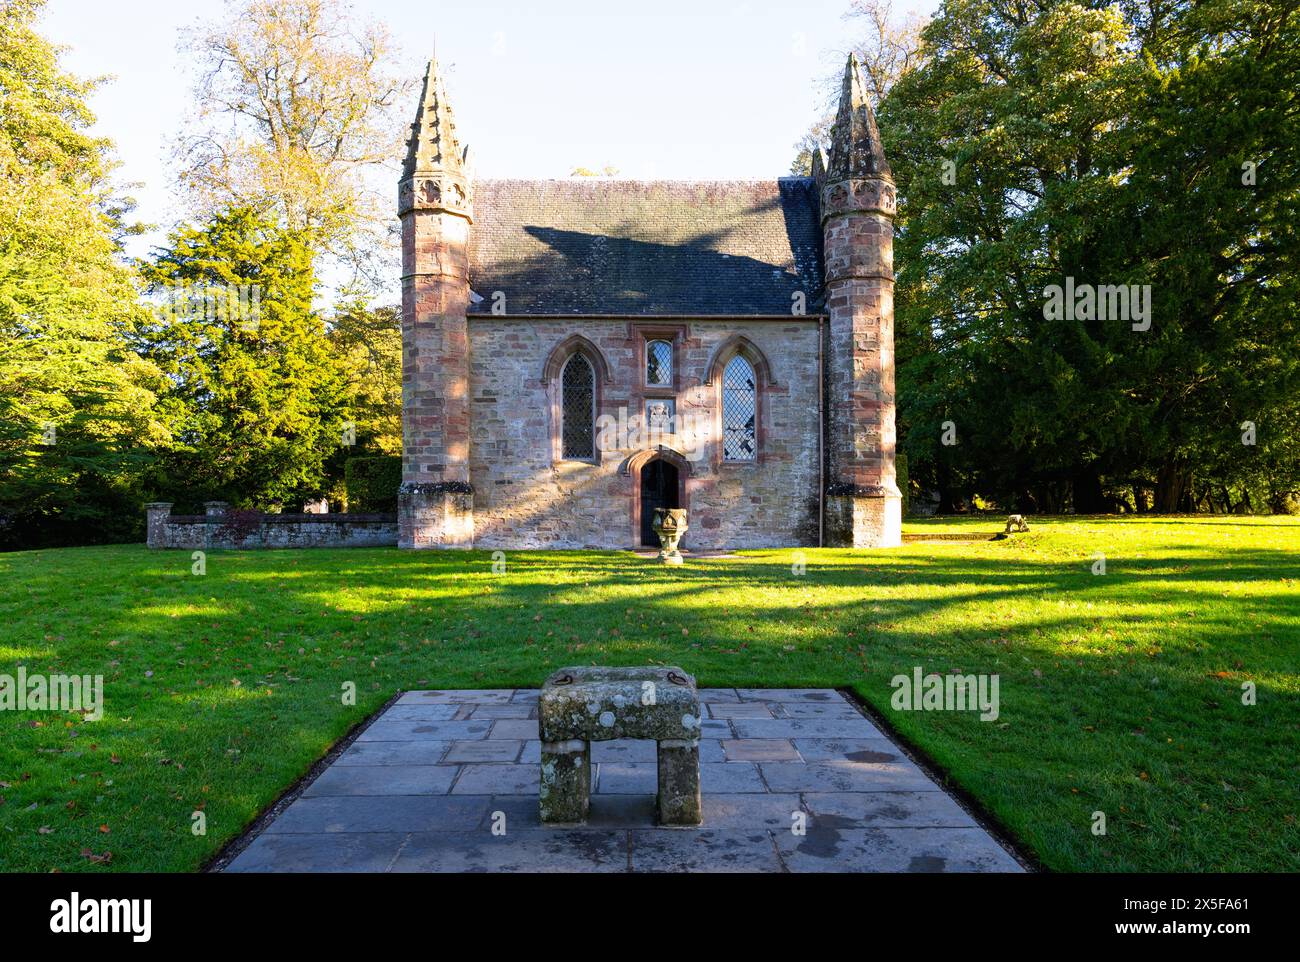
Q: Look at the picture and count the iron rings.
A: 2